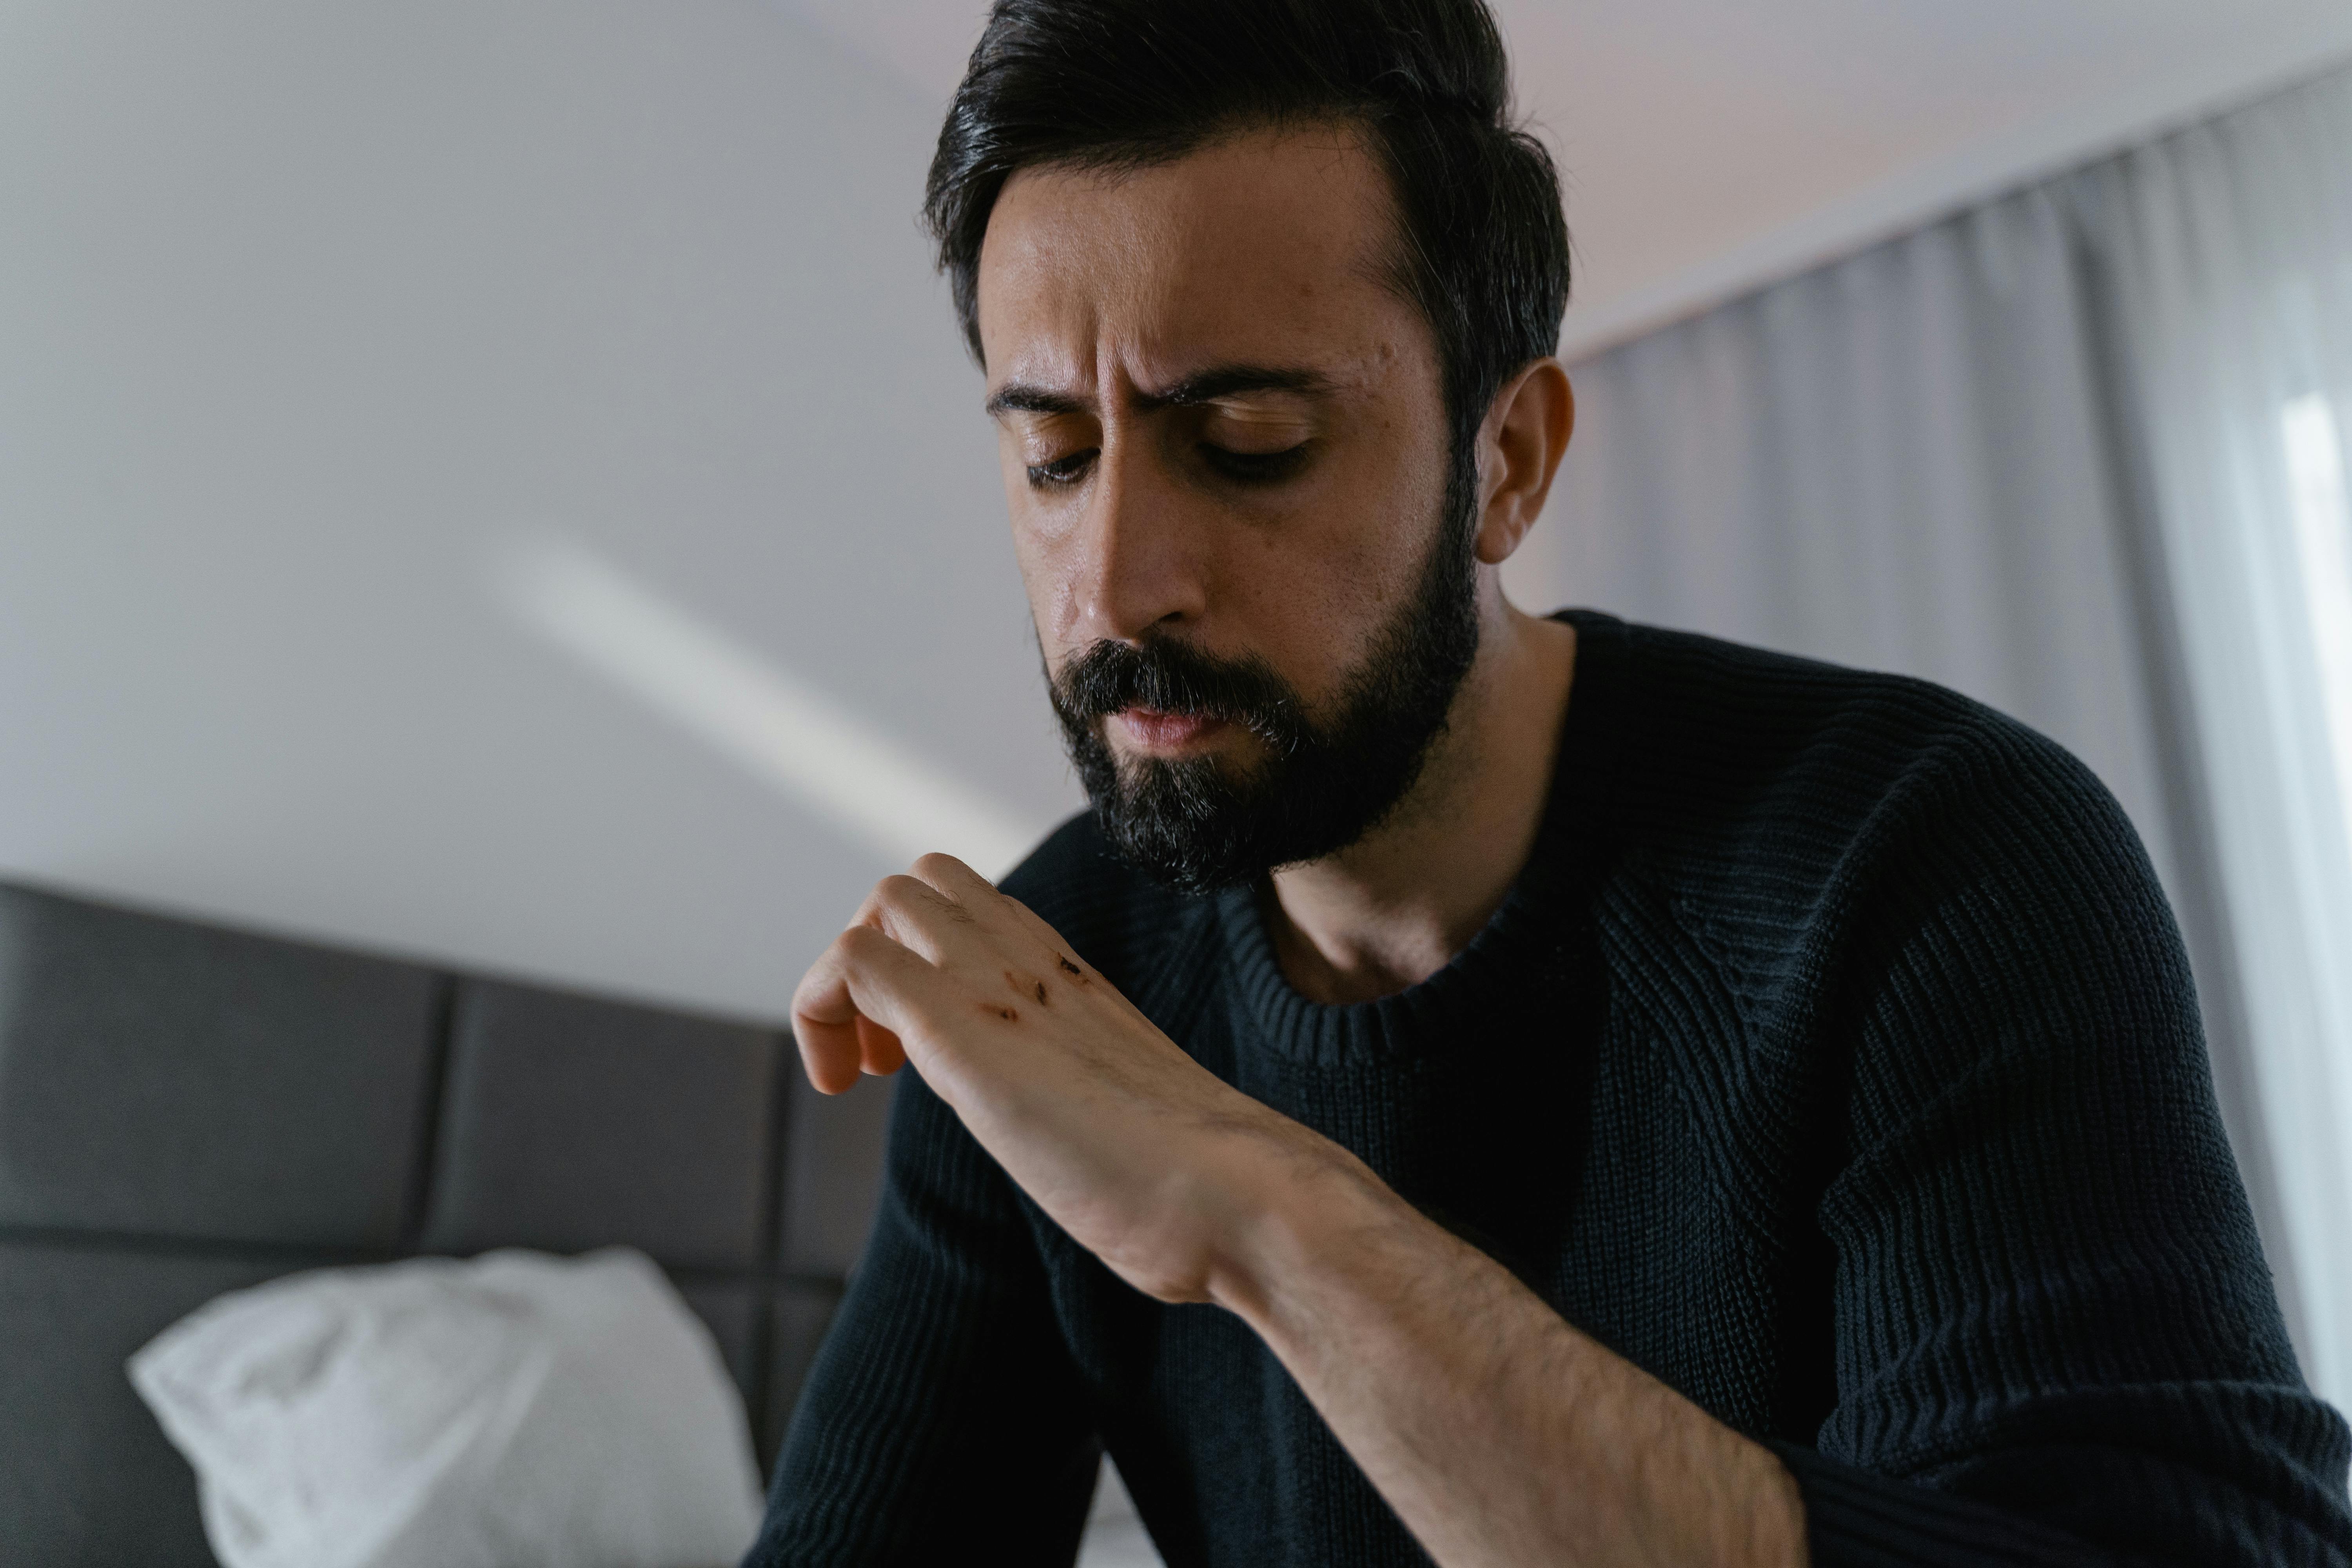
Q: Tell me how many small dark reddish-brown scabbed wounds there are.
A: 3